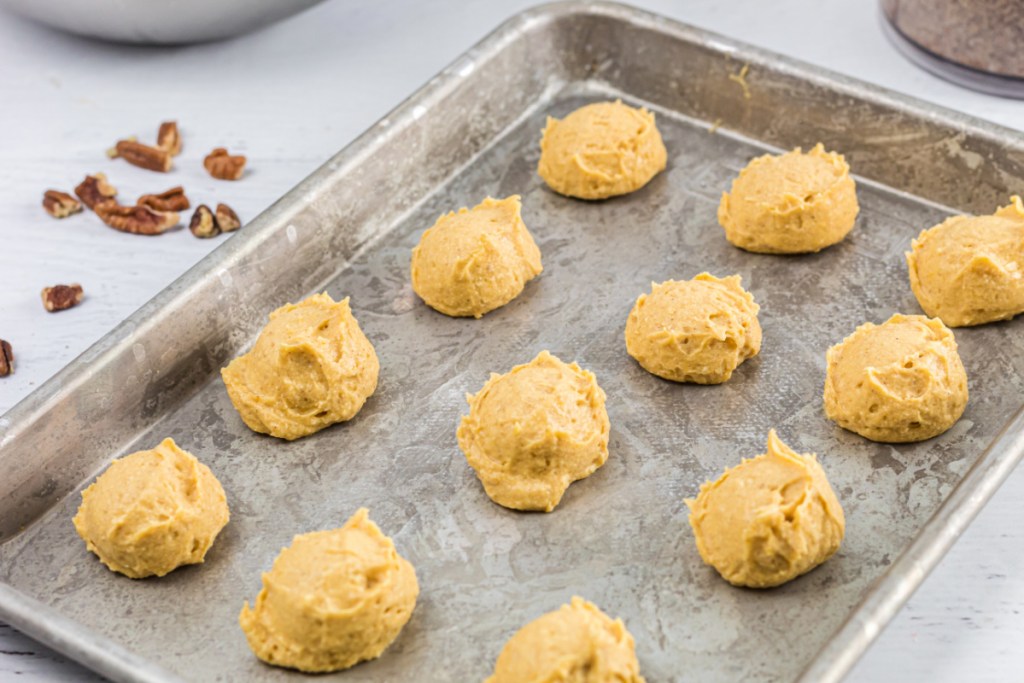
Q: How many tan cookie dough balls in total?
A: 12